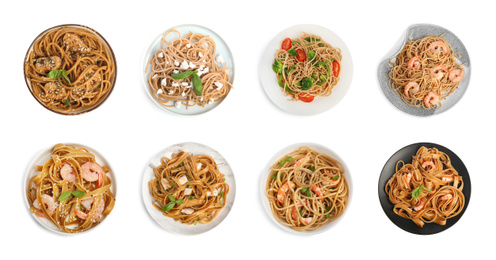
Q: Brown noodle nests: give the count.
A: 8